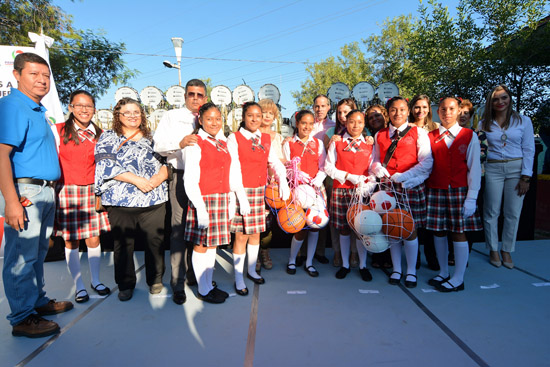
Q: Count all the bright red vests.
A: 7